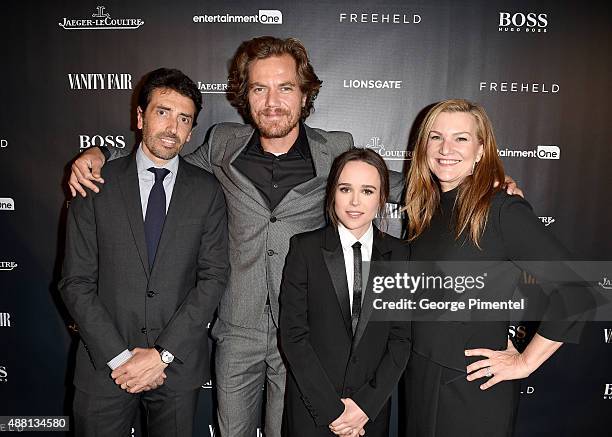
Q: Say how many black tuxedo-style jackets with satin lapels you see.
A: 1